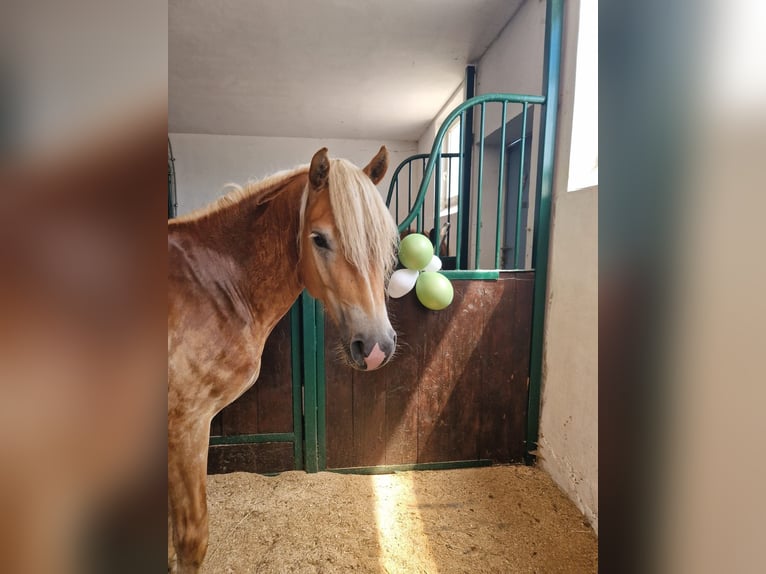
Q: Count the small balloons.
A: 2